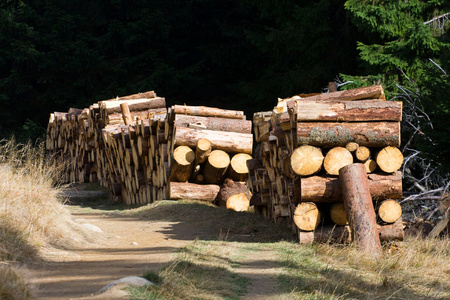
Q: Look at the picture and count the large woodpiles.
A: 3